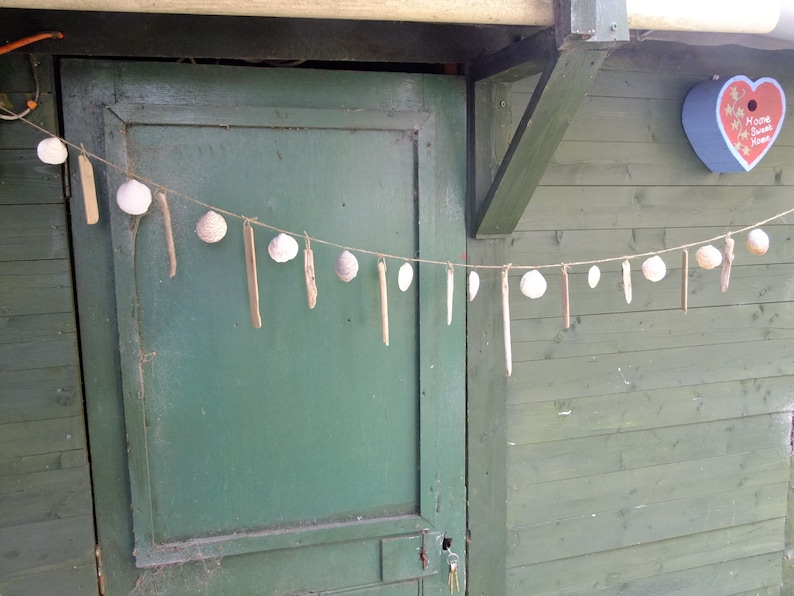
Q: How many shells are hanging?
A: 12